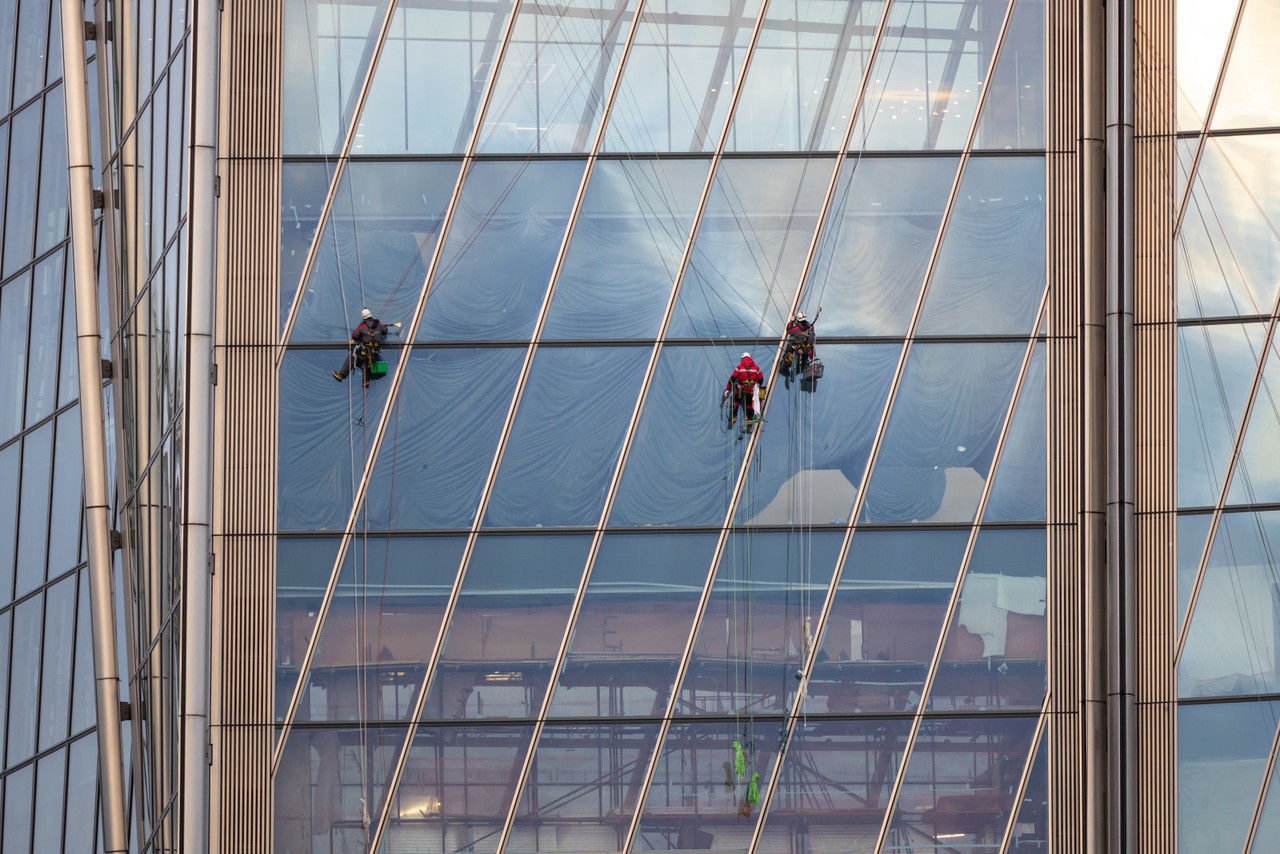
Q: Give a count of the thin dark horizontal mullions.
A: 4